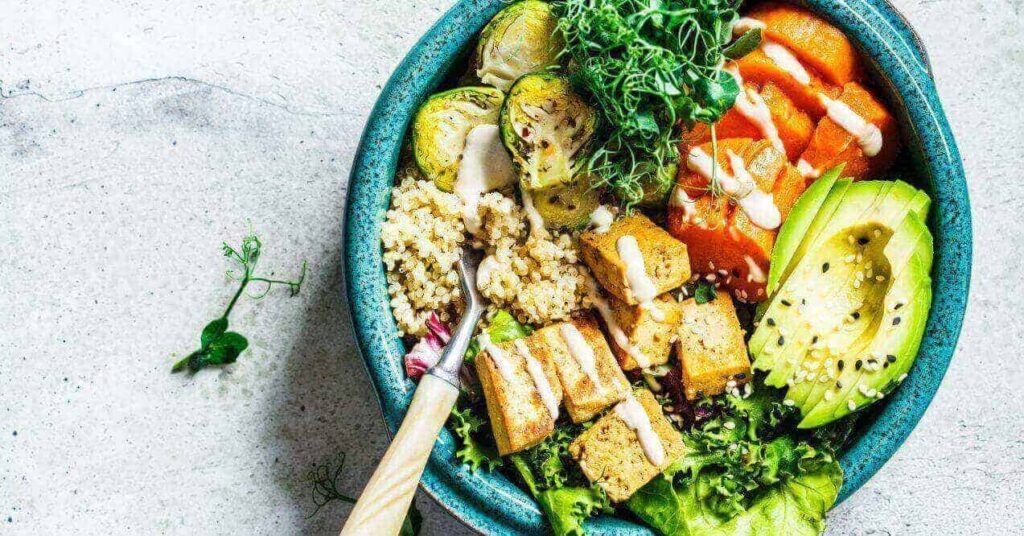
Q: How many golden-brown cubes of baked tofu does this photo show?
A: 6